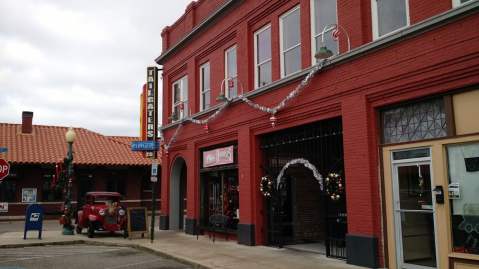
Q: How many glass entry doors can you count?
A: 1